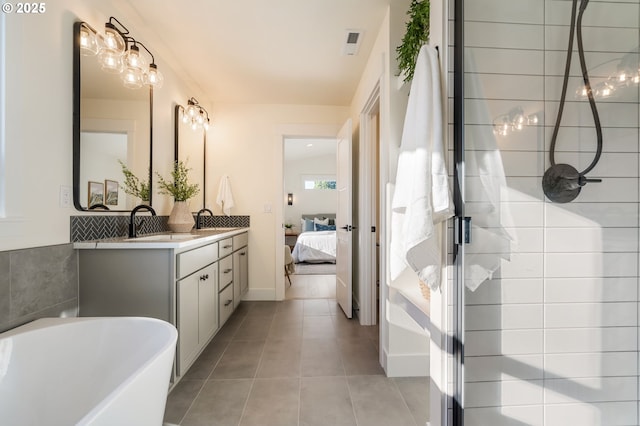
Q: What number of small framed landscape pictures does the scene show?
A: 2